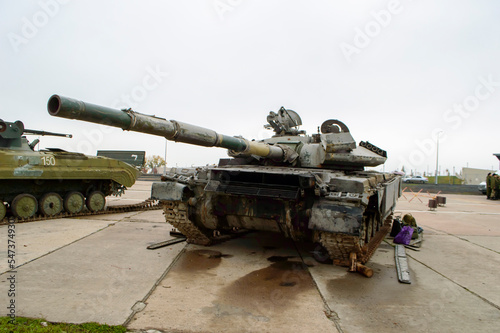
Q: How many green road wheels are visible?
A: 5